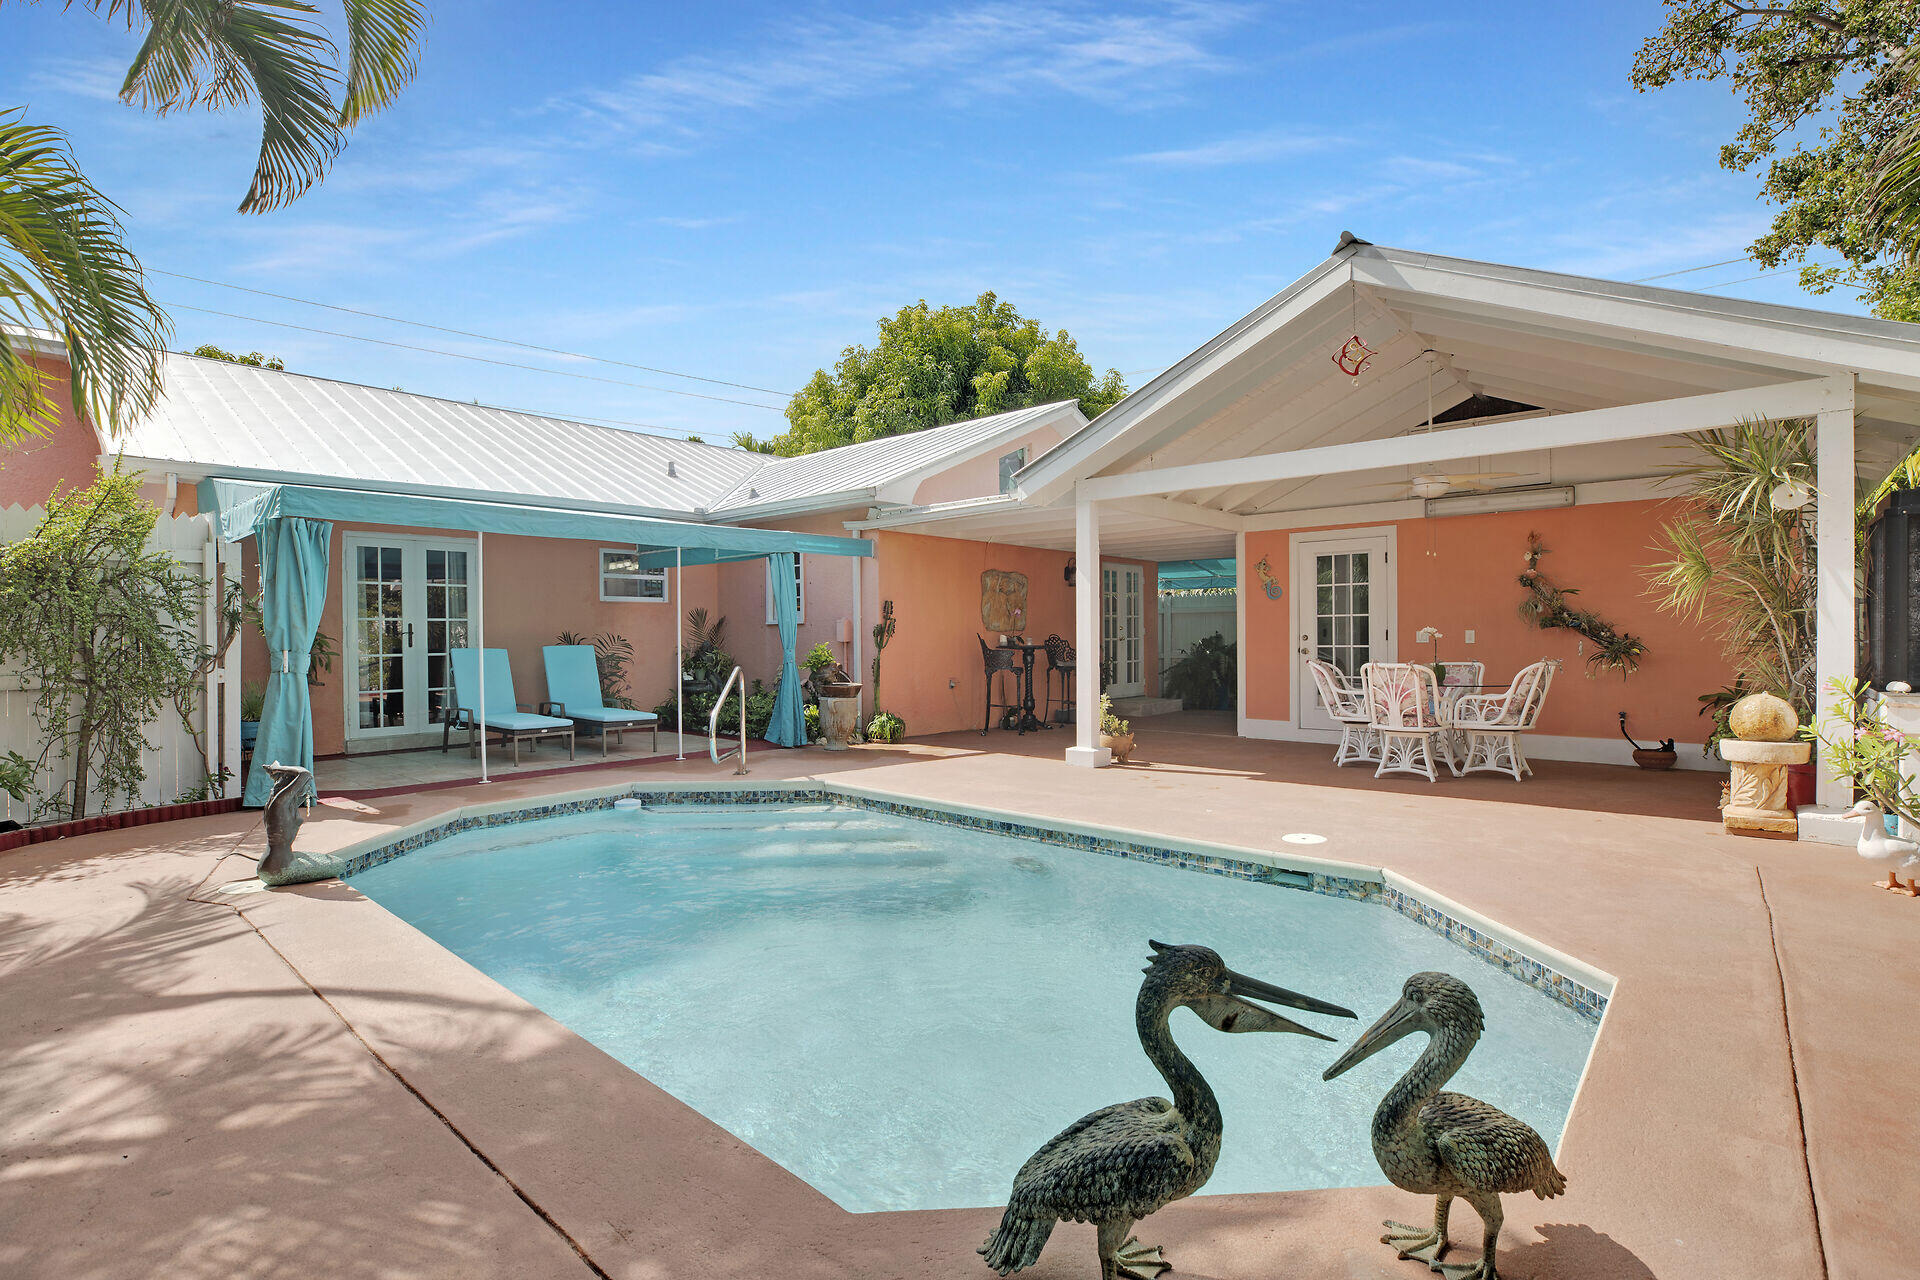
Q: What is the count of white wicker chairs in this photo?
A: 4